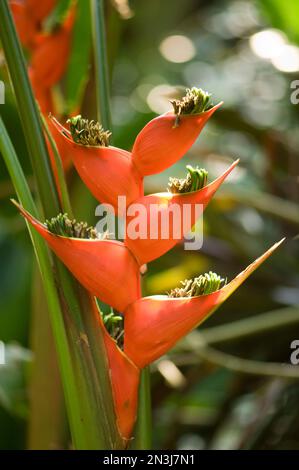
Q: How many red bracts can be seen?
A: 6